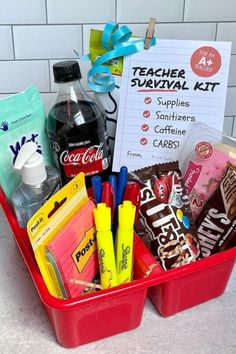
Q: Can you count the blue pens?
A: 3